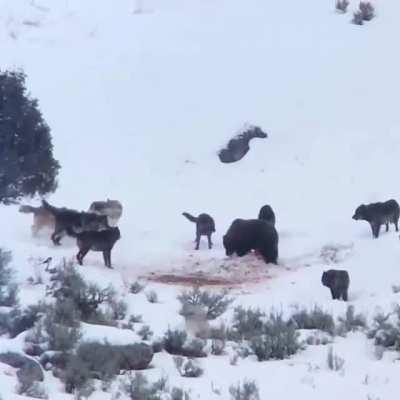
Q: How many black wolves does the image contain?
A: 6